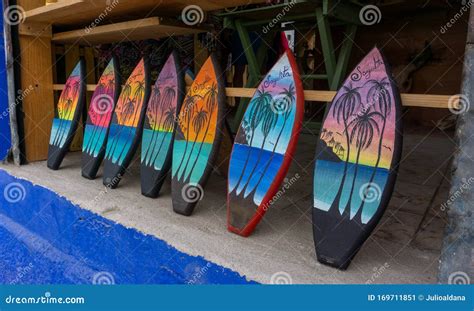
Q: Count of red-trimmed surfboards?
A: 1